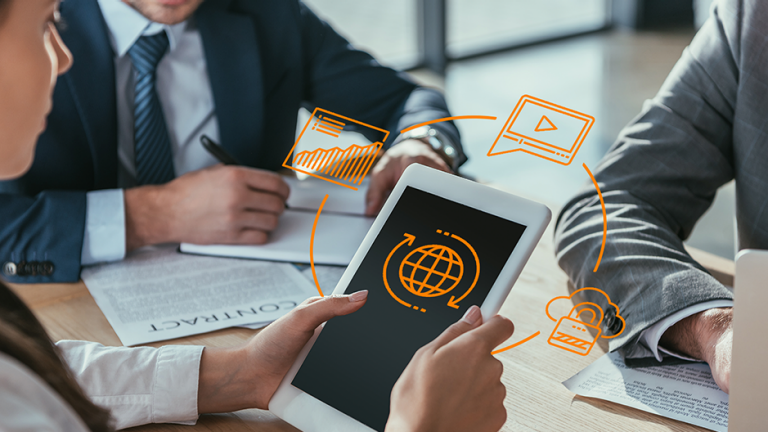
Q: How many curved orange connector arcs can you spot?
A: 4